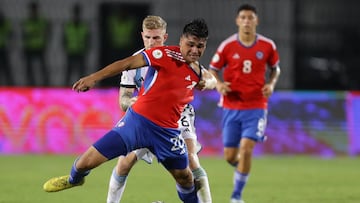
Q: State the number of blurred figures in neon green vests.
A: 4